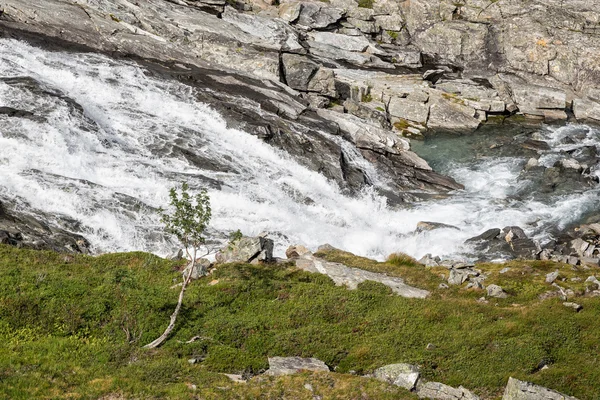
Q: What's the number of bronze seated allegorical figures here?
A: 0